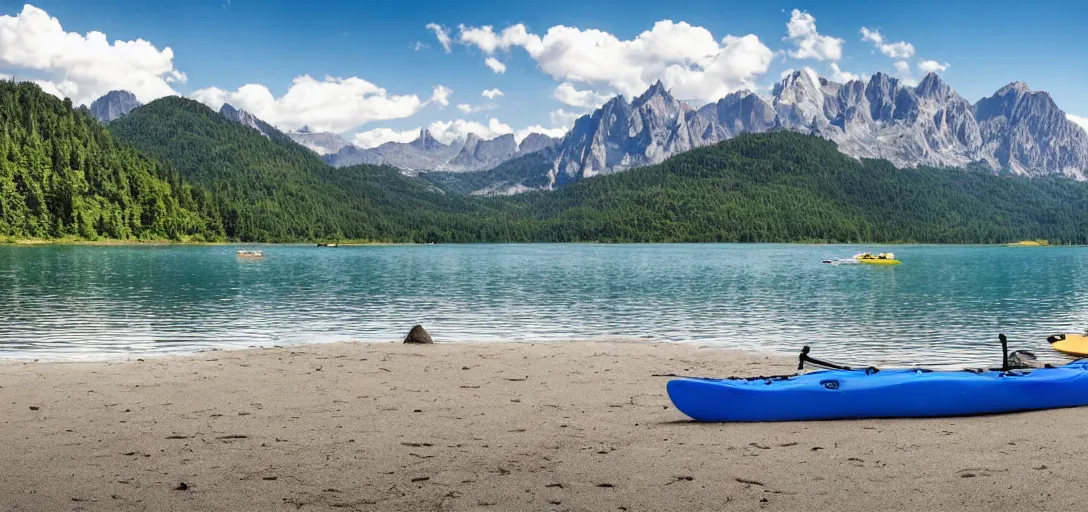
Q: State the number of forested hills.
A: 3